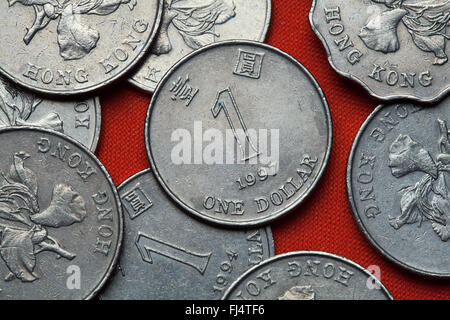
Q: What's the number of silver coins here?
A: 9